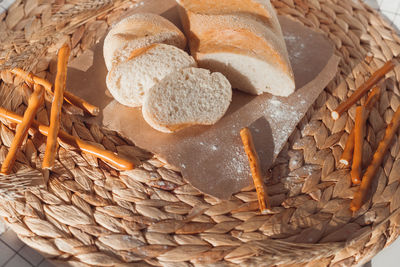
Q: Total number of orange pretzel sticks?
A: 9